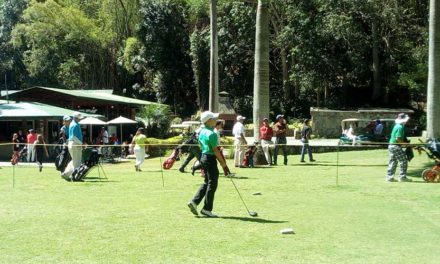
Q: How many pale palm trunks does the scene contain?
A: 3